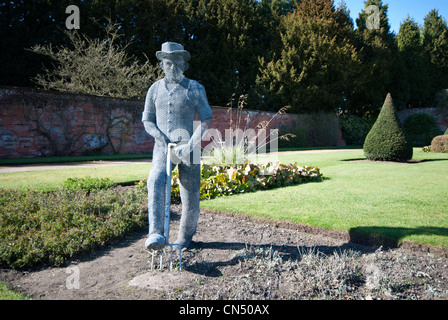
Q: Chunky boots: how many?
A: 2